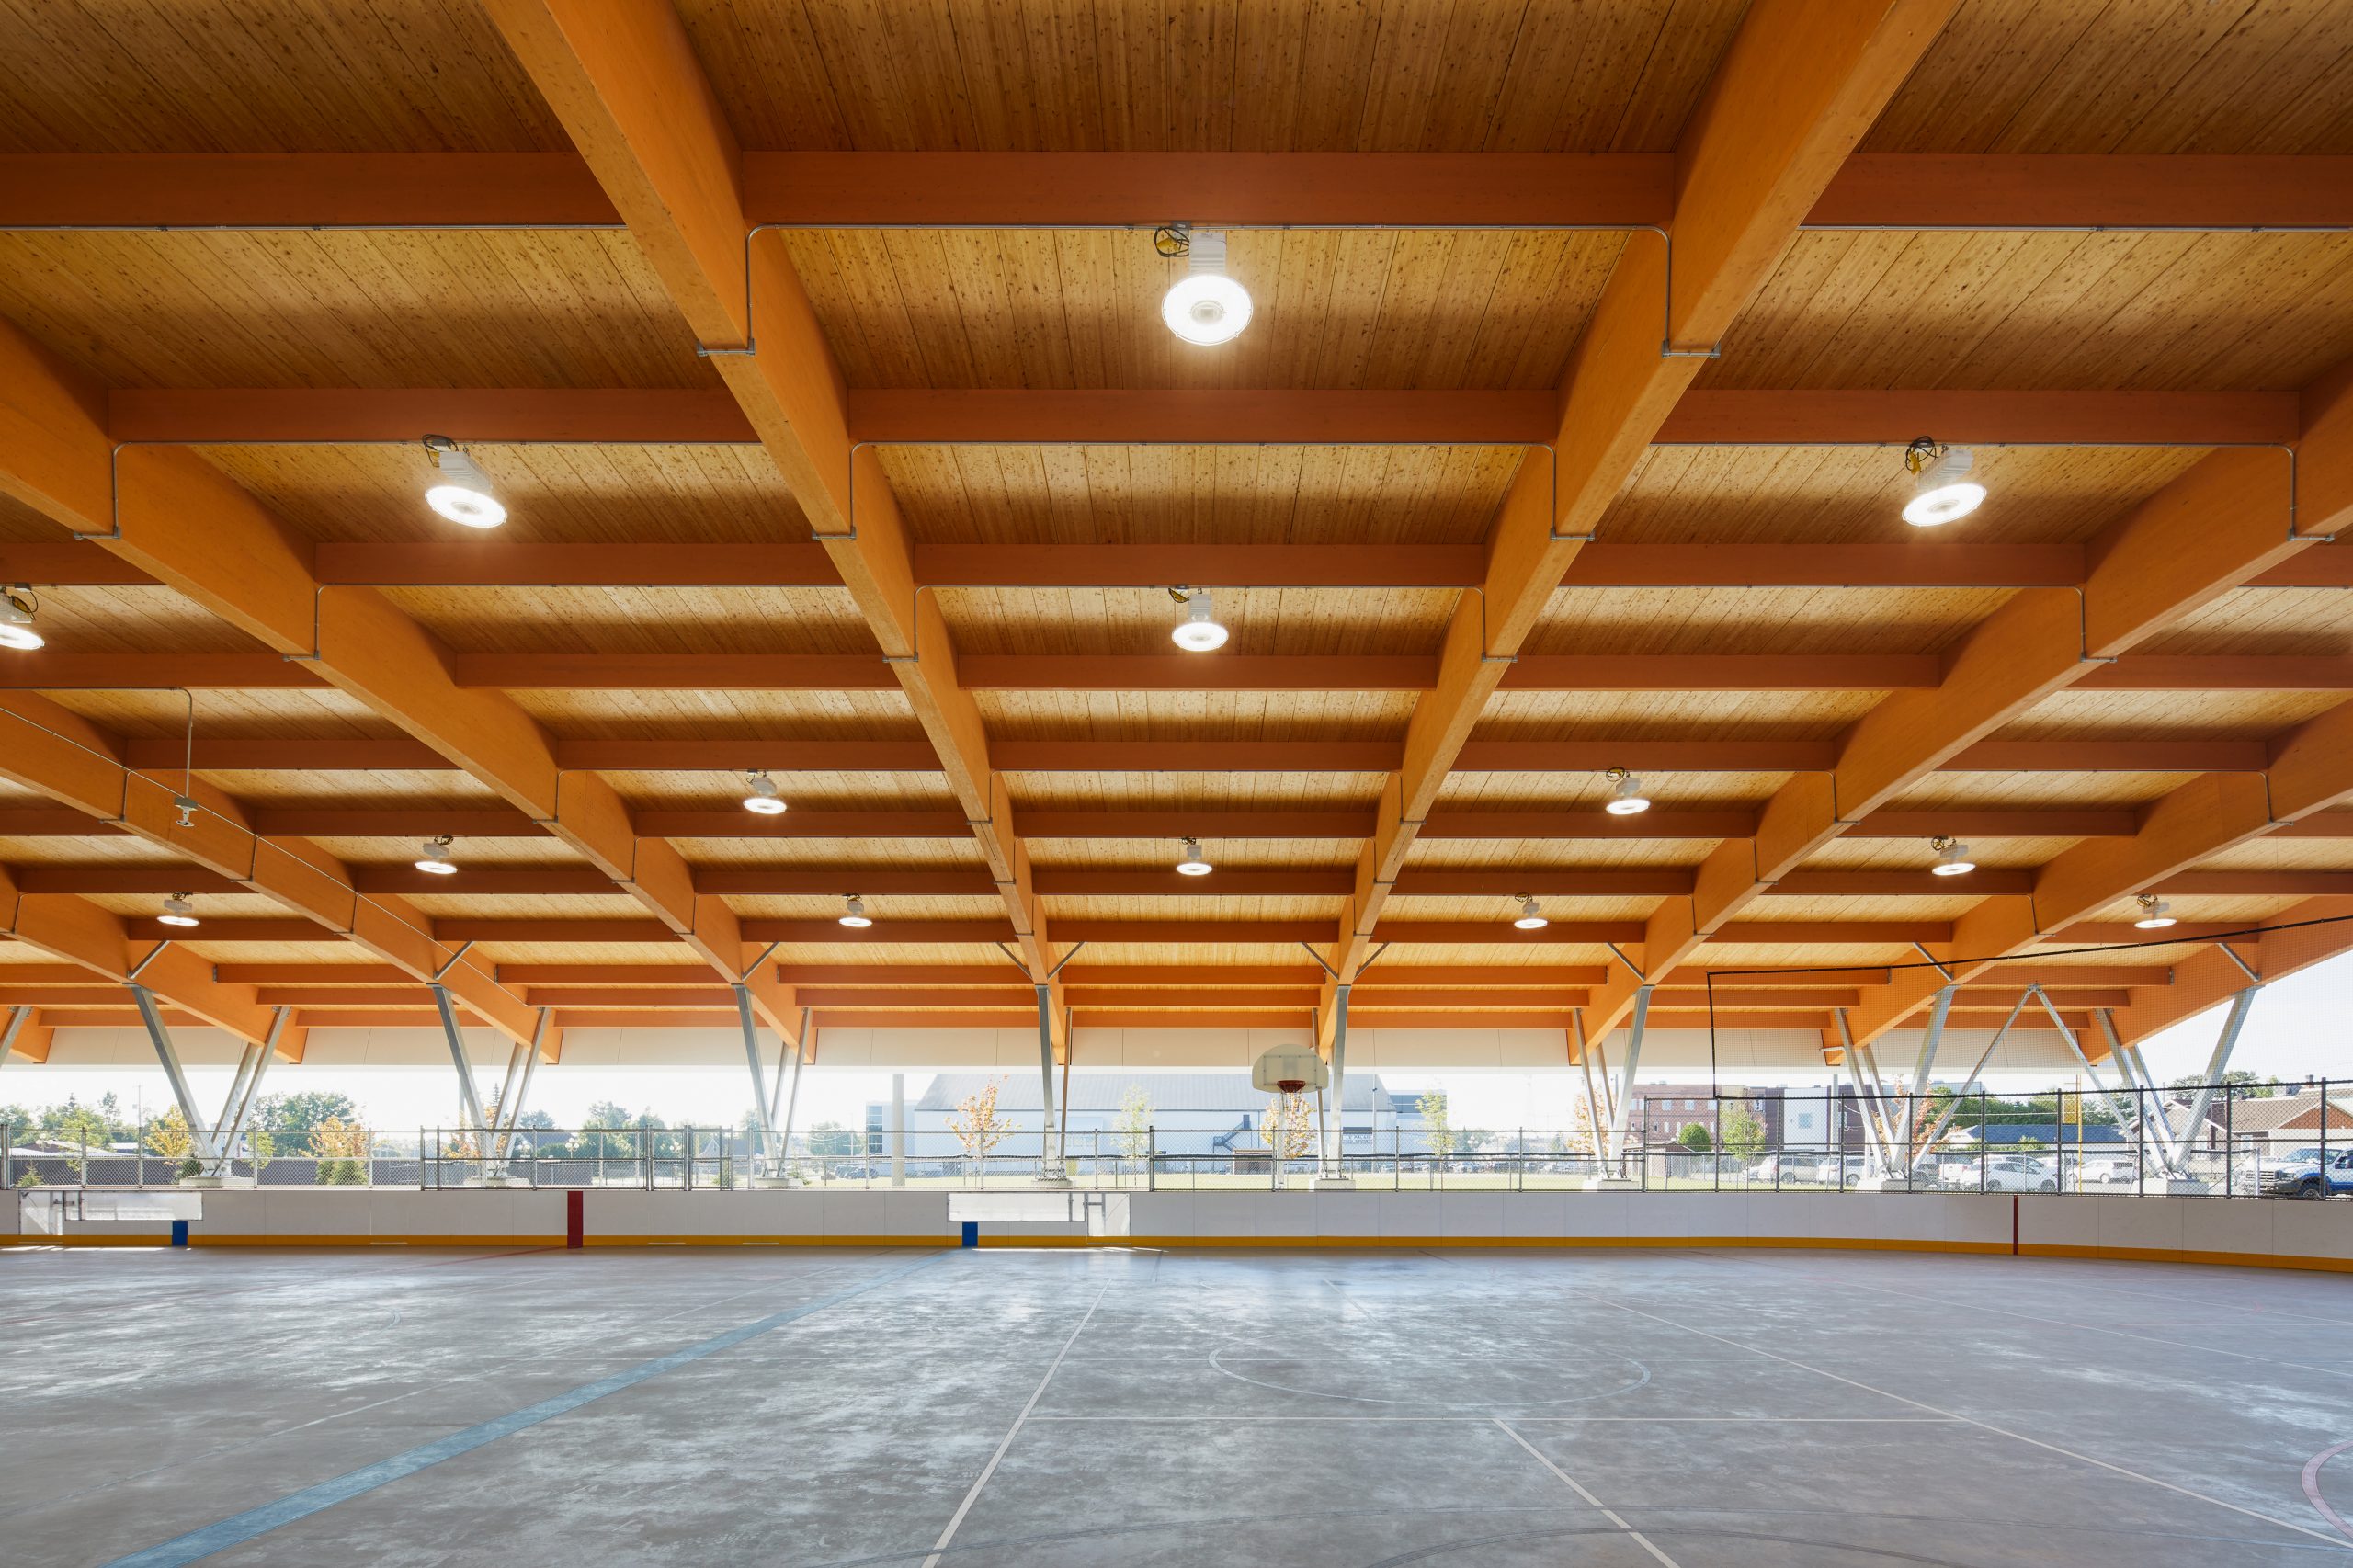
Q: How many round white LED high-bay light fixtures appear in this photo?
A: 14